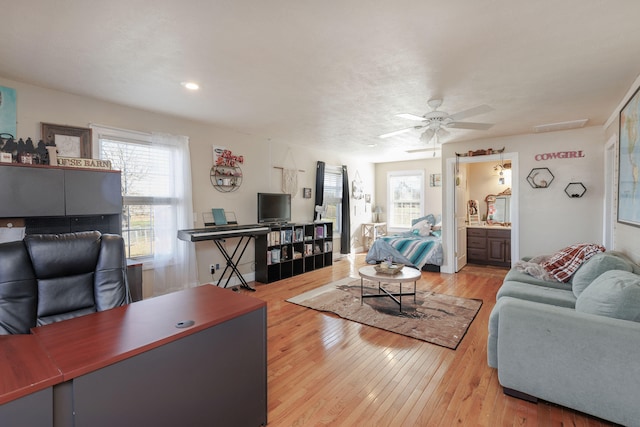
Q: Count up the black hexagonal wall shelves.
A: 2